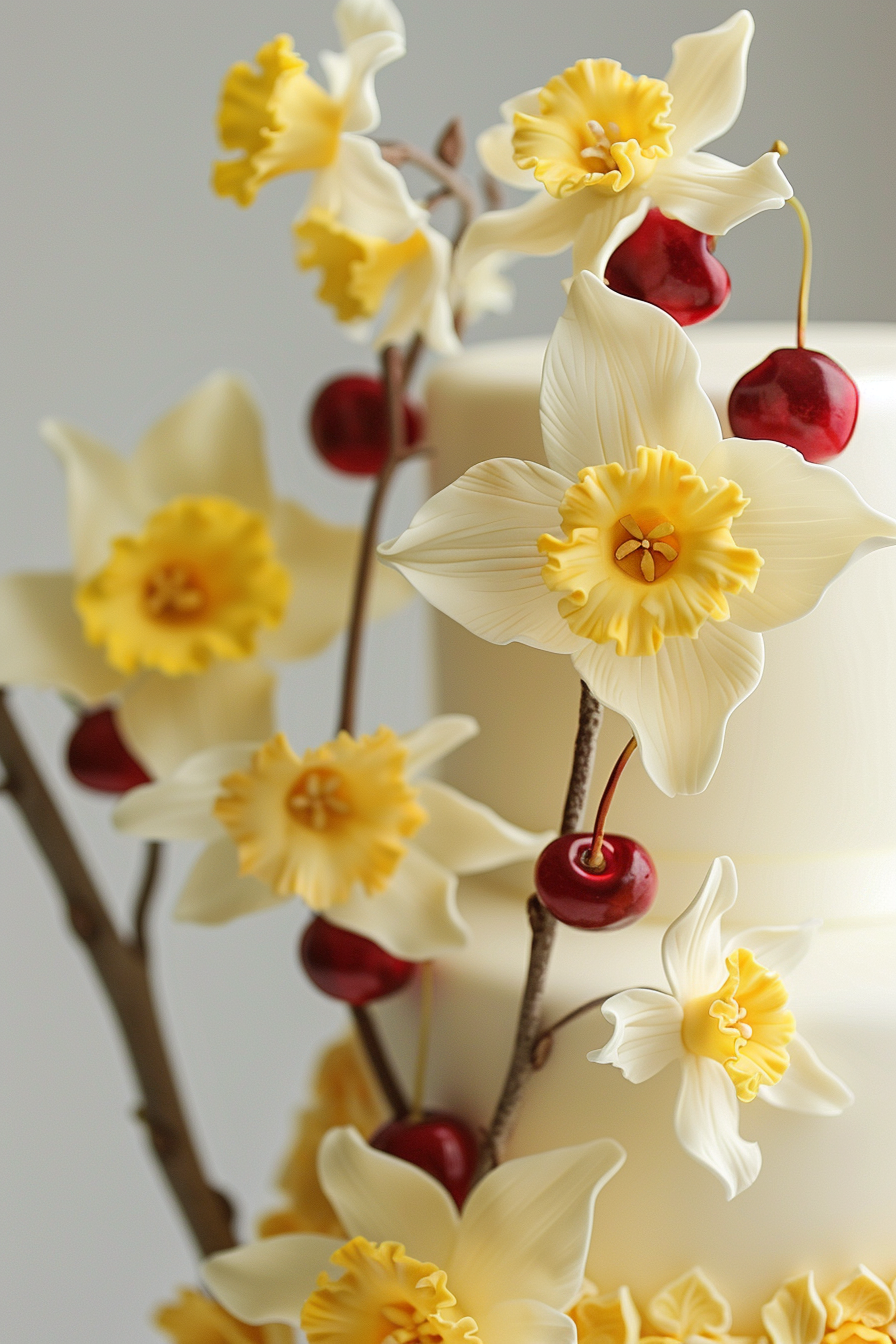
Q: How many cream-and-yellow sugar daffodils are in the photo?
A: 8